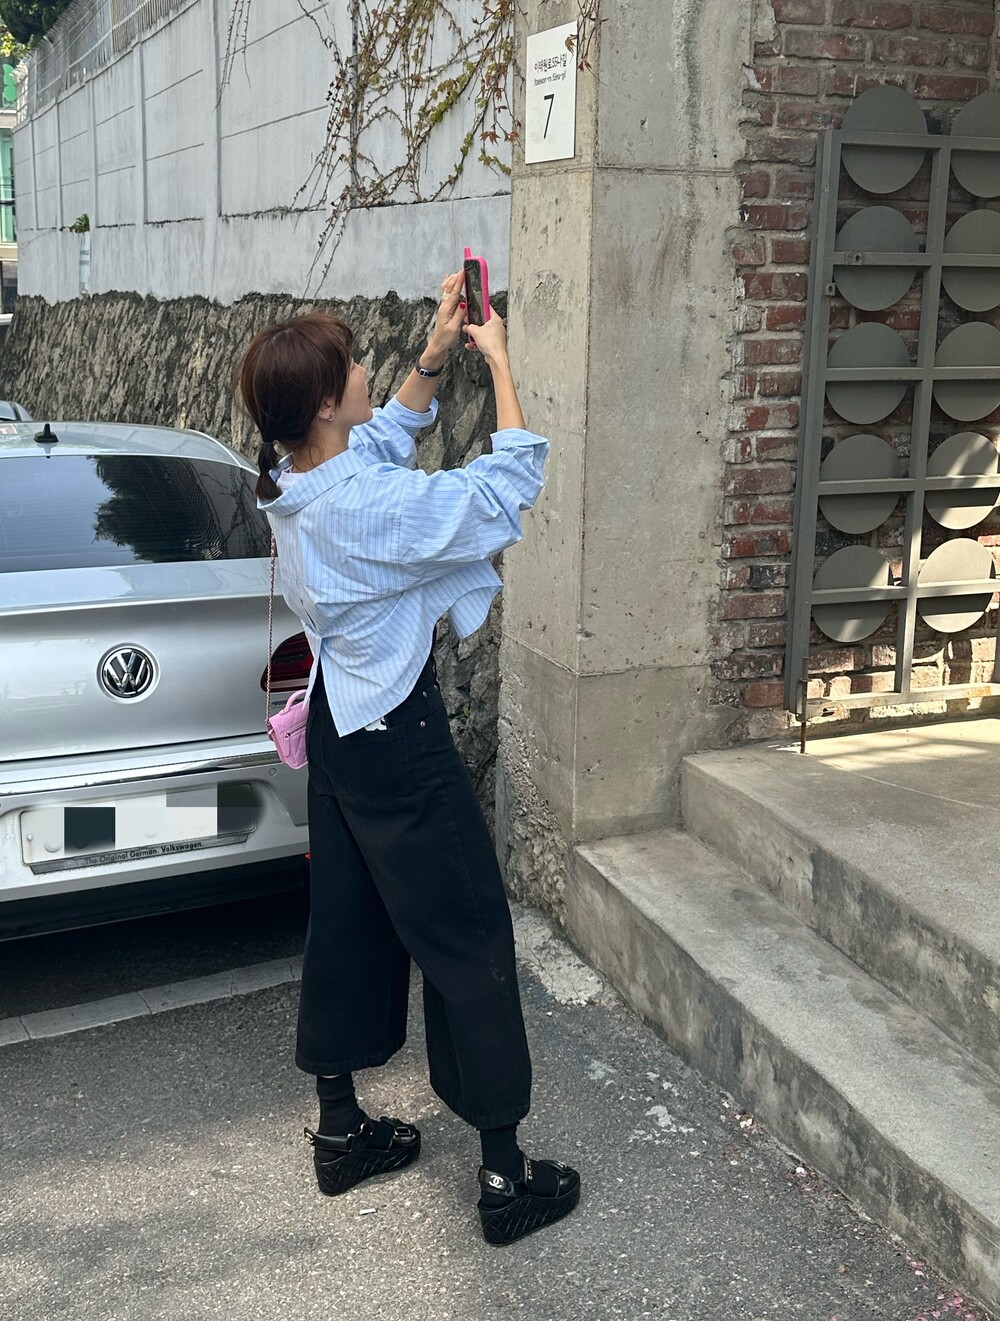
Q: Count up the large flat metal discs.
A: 10